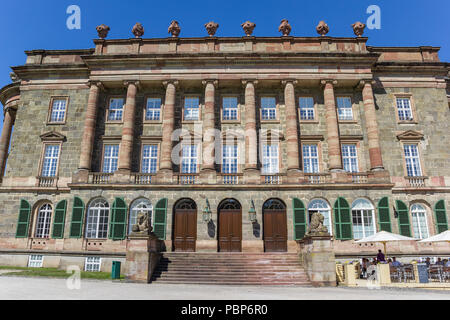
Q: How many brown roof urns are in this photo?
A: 8